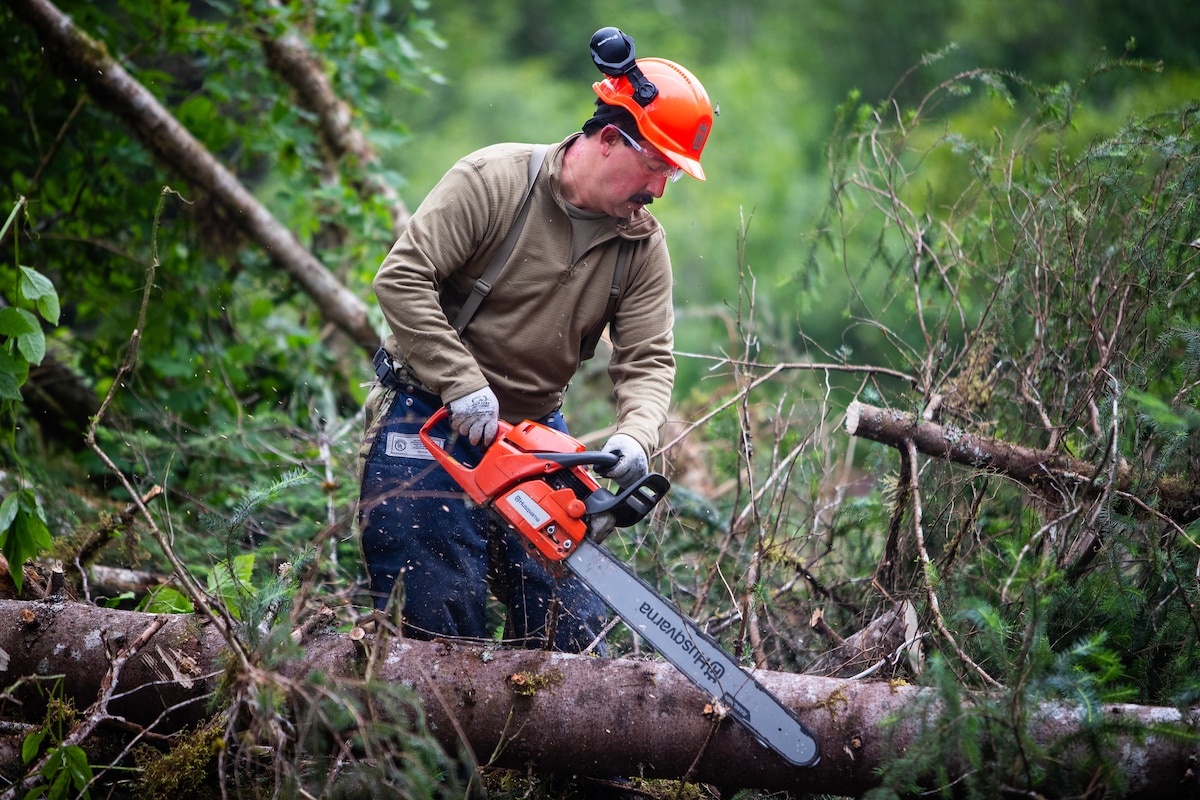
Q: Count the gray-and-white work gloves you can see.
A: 2